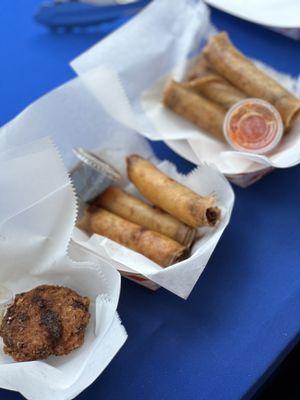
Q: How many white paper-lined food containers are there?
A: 3